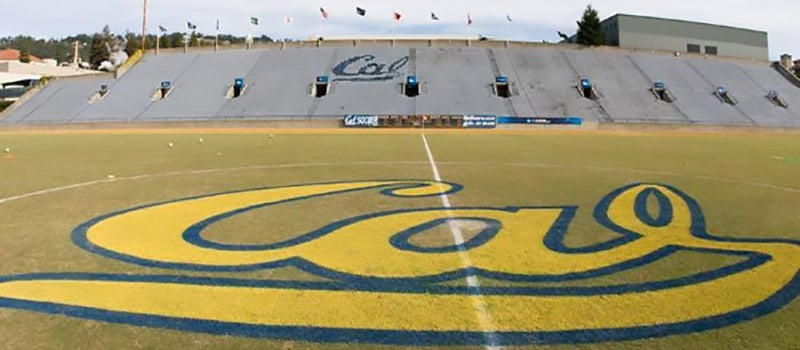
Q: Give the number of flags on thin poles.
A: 11